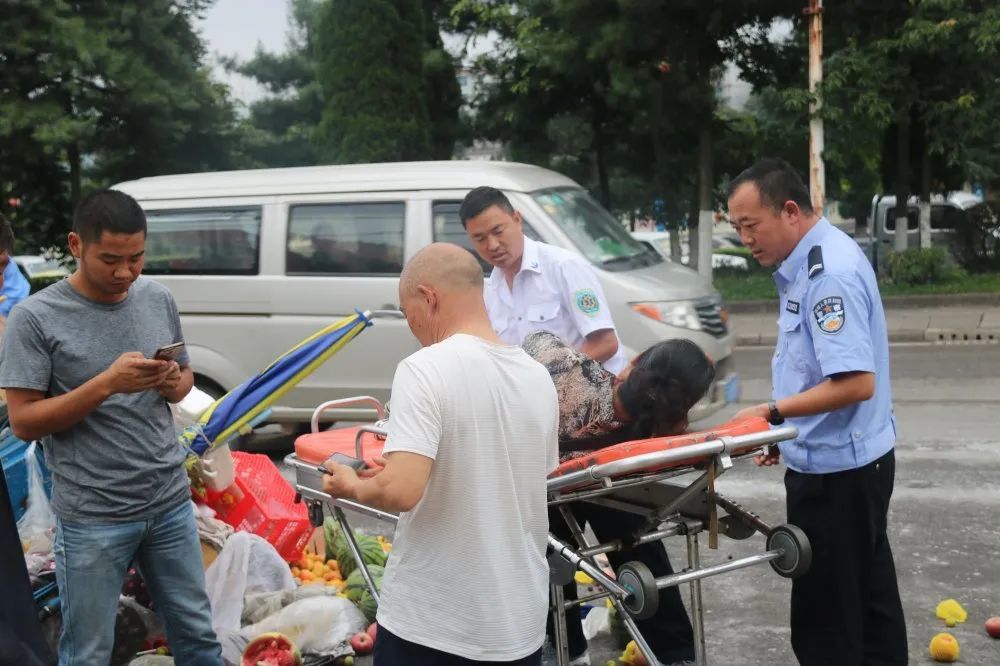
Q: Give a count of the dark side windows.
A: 3